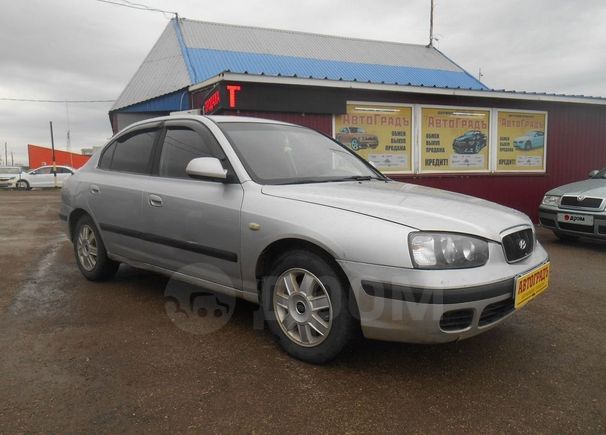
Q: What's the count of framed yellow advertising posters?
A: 3